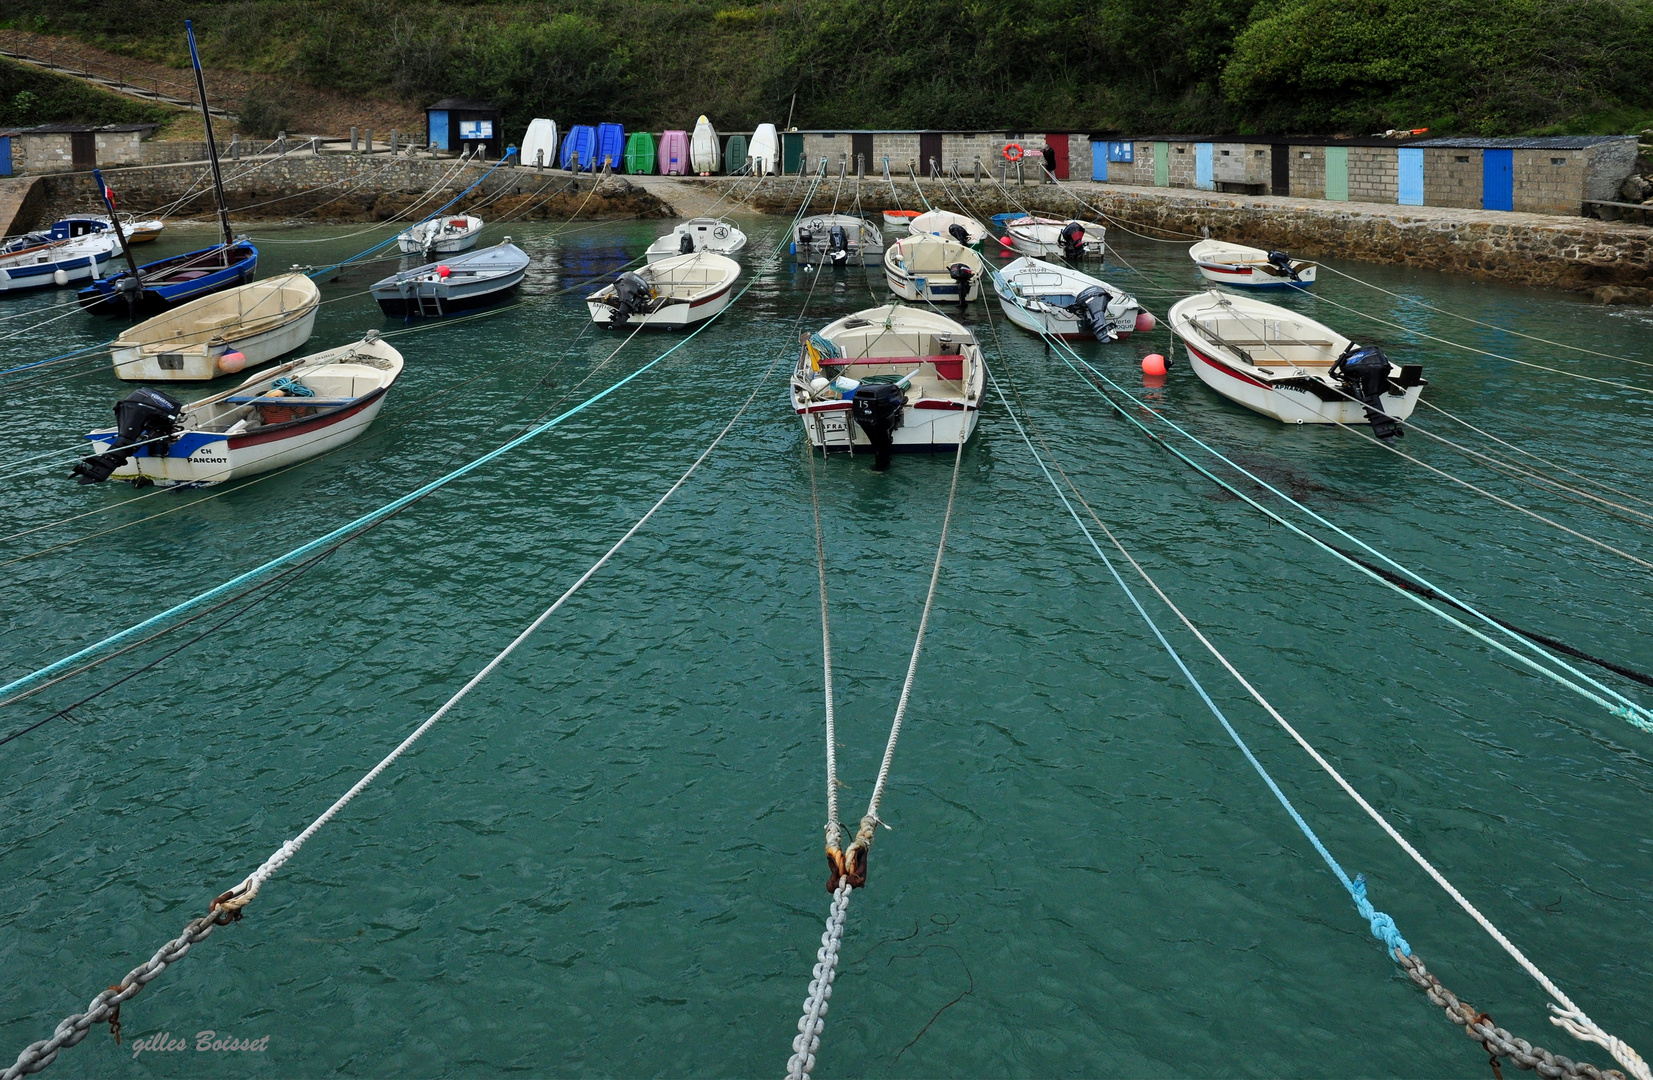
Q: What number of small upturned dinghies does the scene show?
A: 8